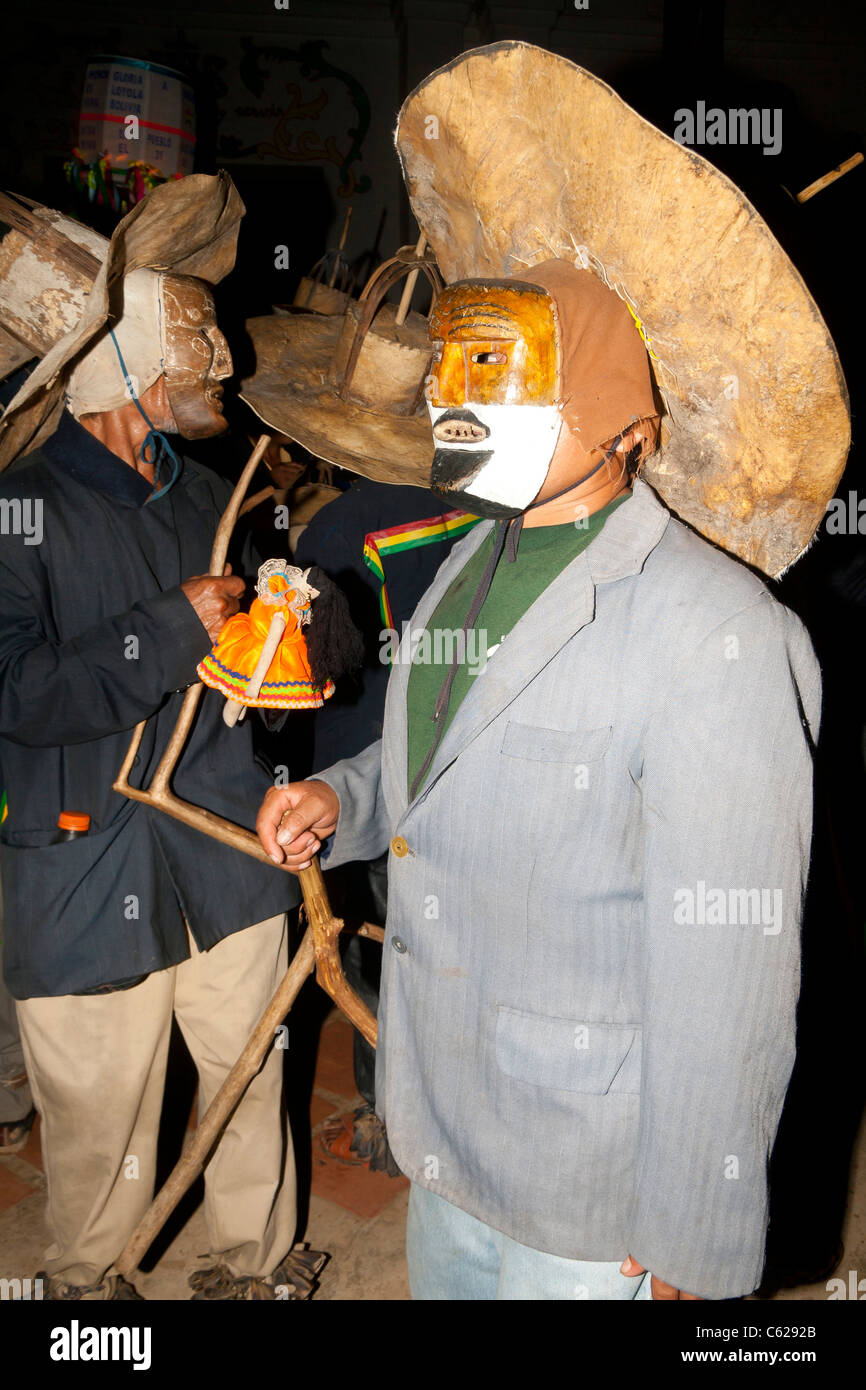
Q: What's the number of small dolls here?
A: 1